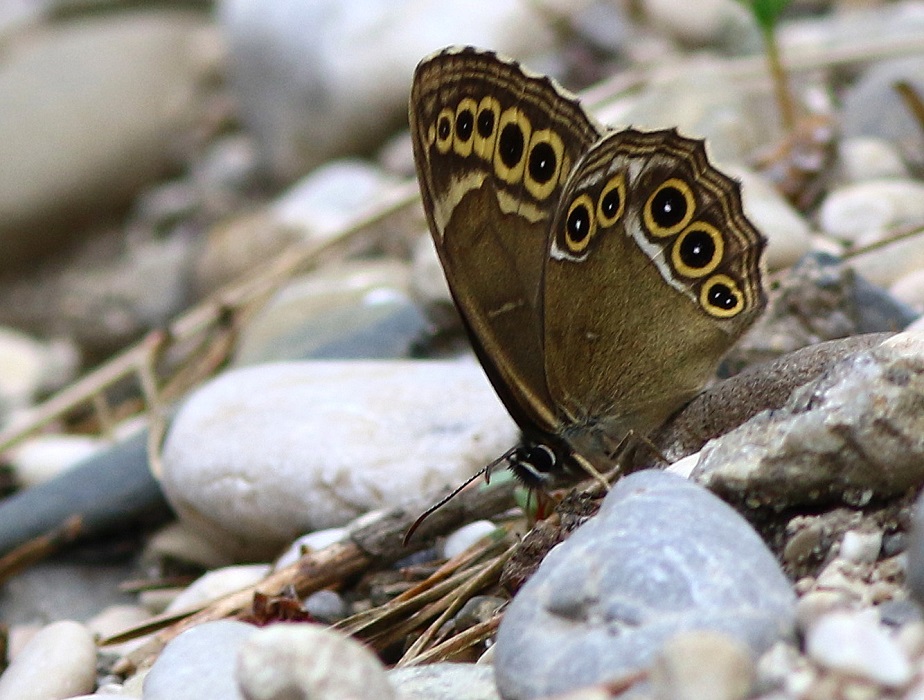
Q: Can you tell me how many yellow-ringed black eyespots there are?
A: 10